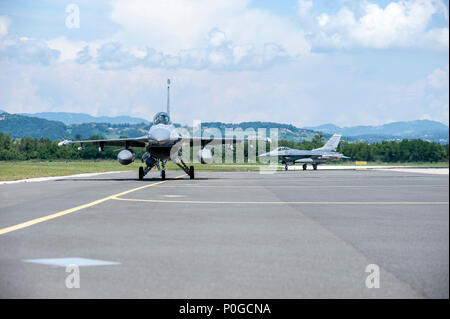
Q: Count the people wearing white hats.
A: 0